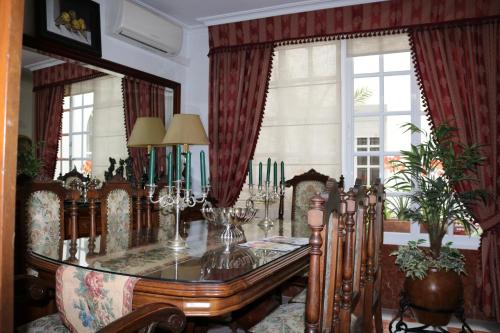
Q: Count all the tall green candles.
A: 10